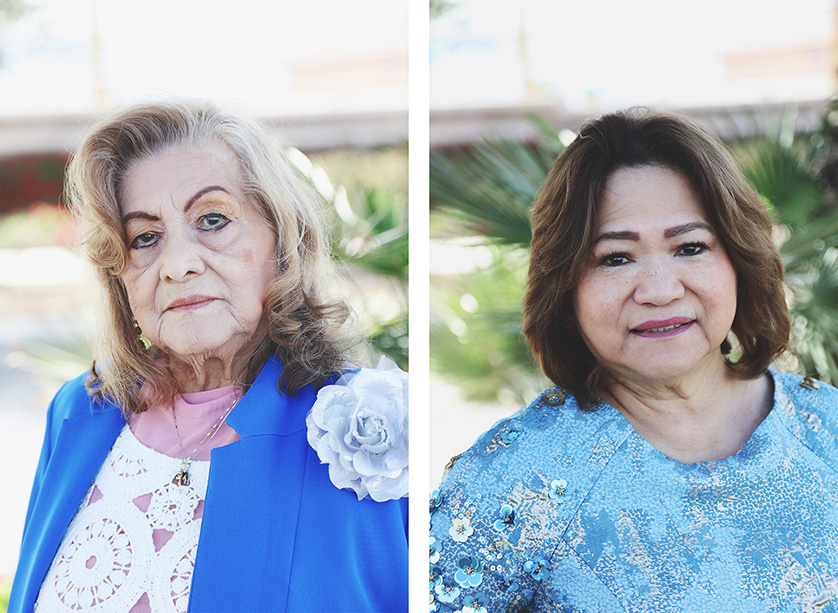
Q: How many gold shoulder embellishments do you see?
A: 3